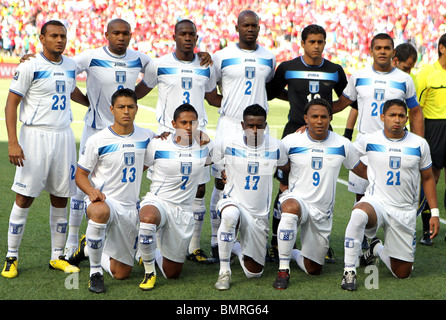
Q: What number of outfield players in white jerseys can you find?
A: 10